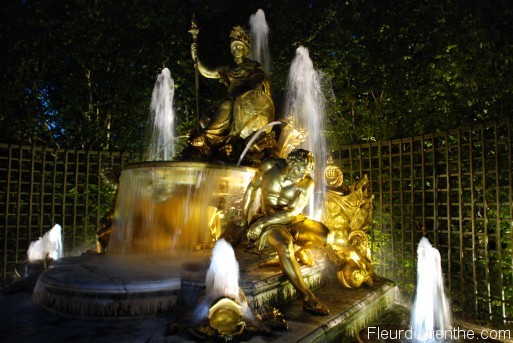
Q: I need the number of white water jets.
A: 6